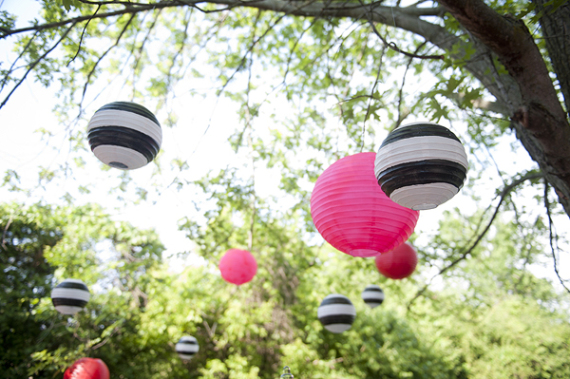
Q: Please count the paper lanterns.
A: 10